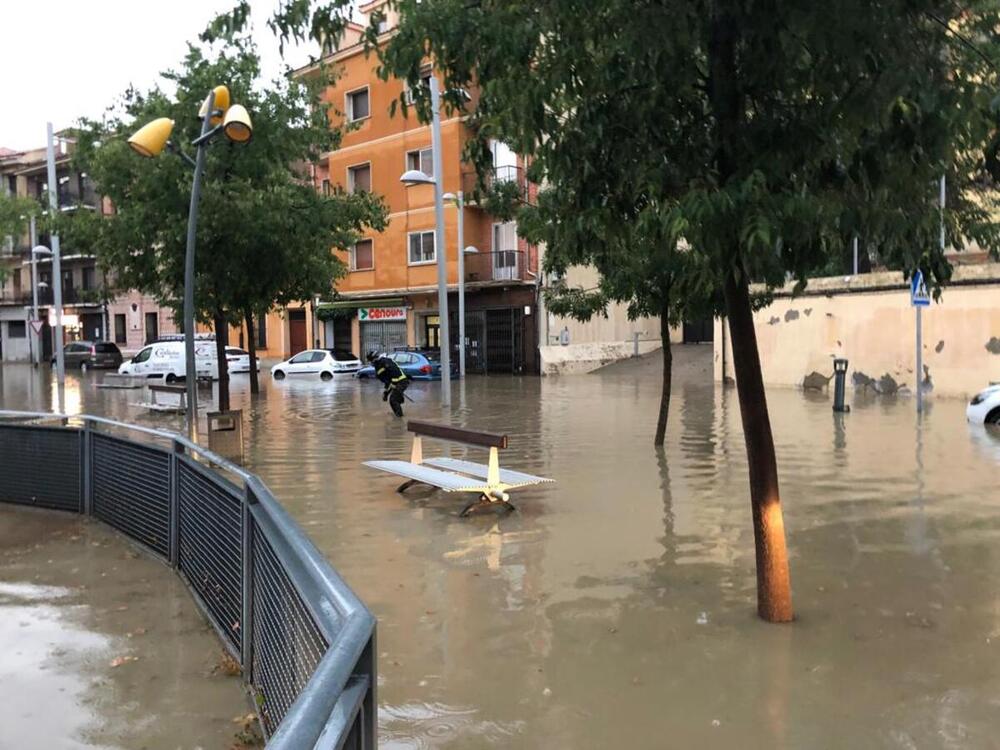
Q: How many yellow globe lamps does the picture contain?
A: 3